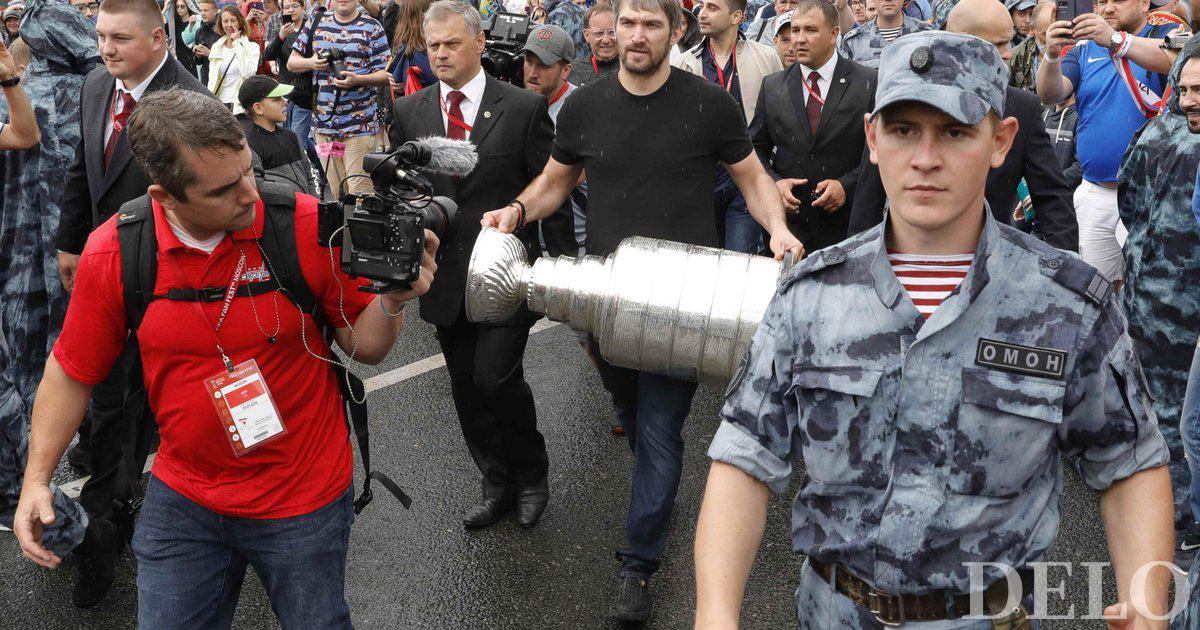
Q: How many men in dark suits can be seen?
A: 4